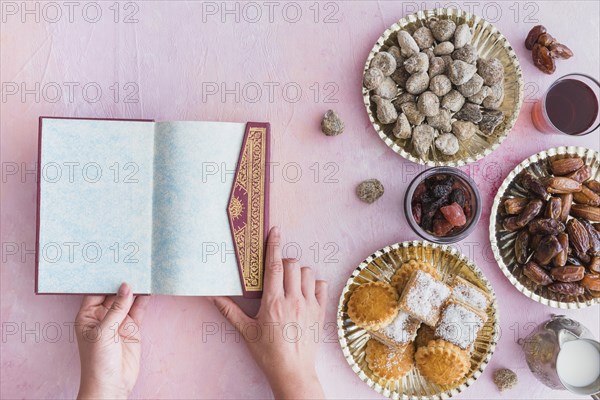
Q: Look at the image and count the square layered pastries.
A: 4